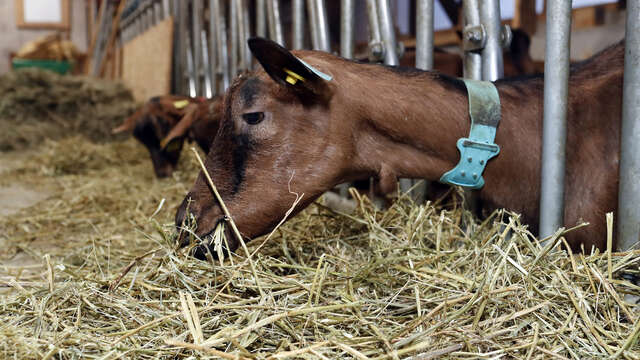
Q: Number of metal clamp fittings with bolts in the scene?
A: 2